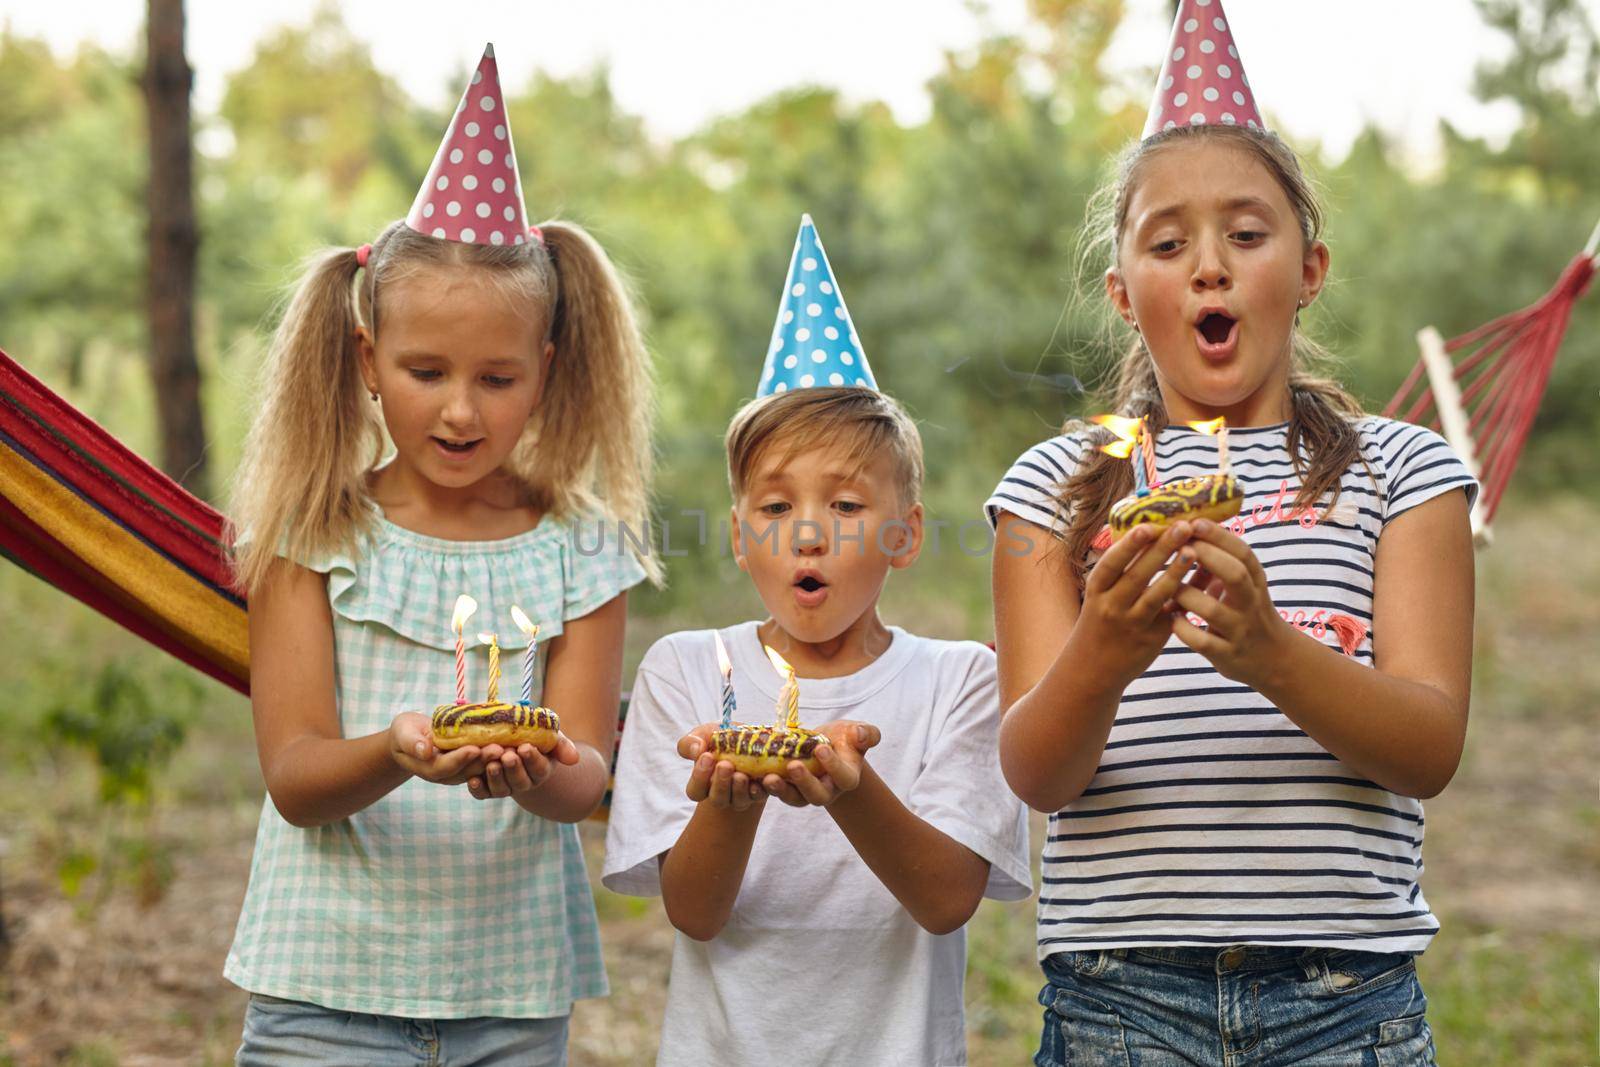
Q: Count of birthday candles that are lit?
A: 8